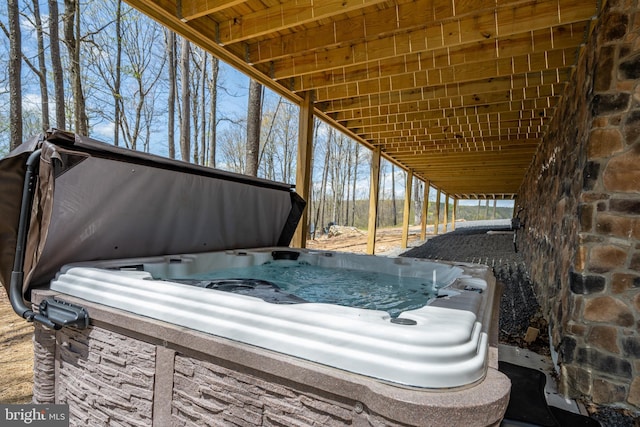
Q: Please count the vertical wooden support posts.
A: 7